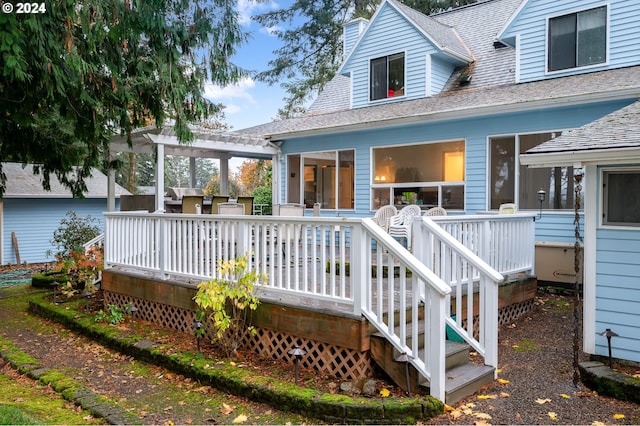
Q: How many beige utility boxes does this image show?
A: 1